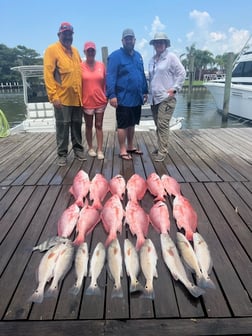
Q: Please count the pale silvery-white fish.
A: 10